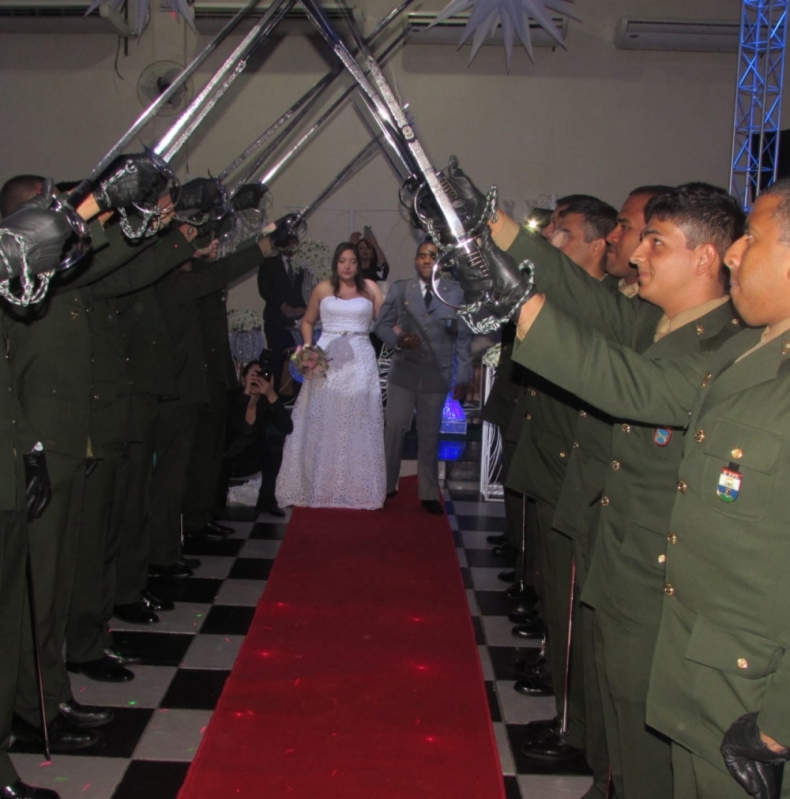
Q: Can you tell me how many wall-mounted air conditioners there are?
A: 4